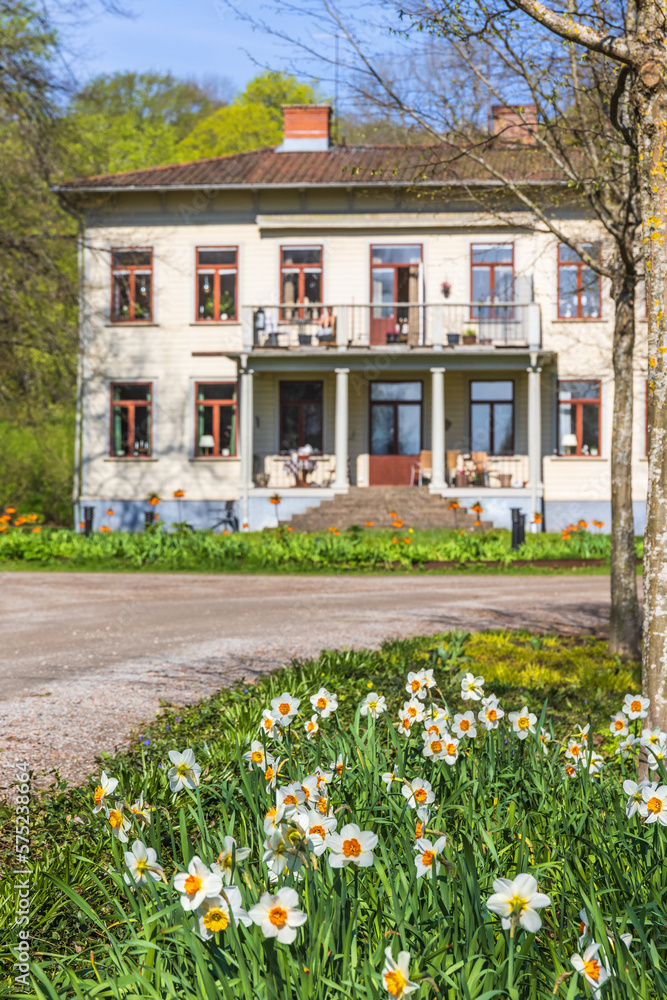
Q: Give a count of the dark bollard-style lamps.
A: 4